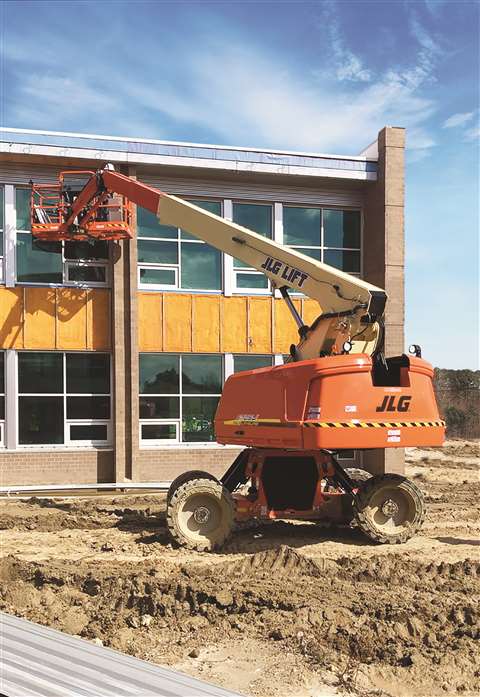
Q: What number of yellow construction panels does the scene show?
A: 11